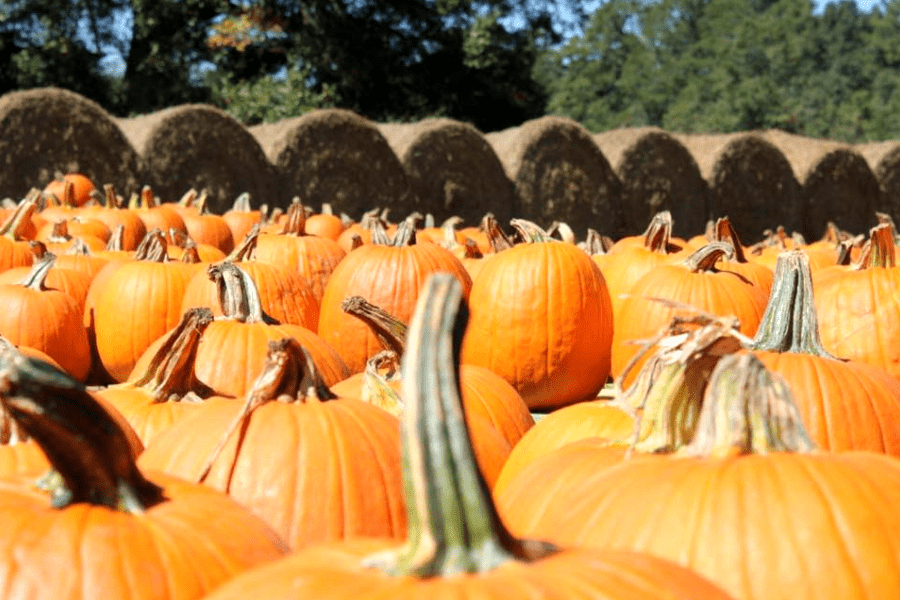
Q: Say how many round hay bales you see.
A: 9